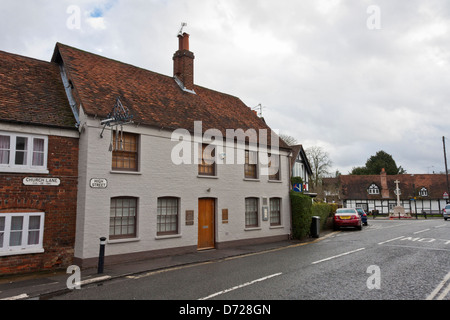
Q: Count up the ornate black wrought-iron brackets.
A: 1